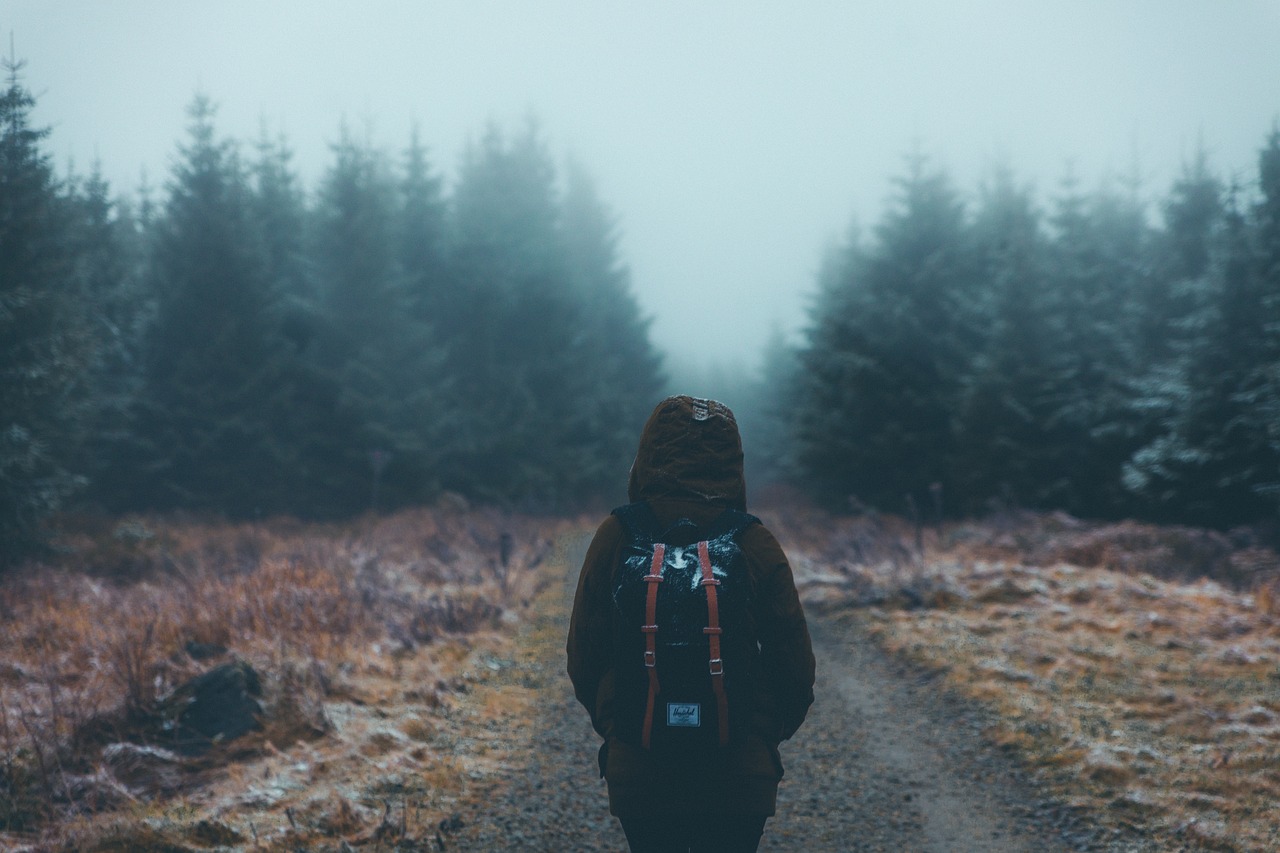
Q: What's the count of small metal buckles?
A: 2